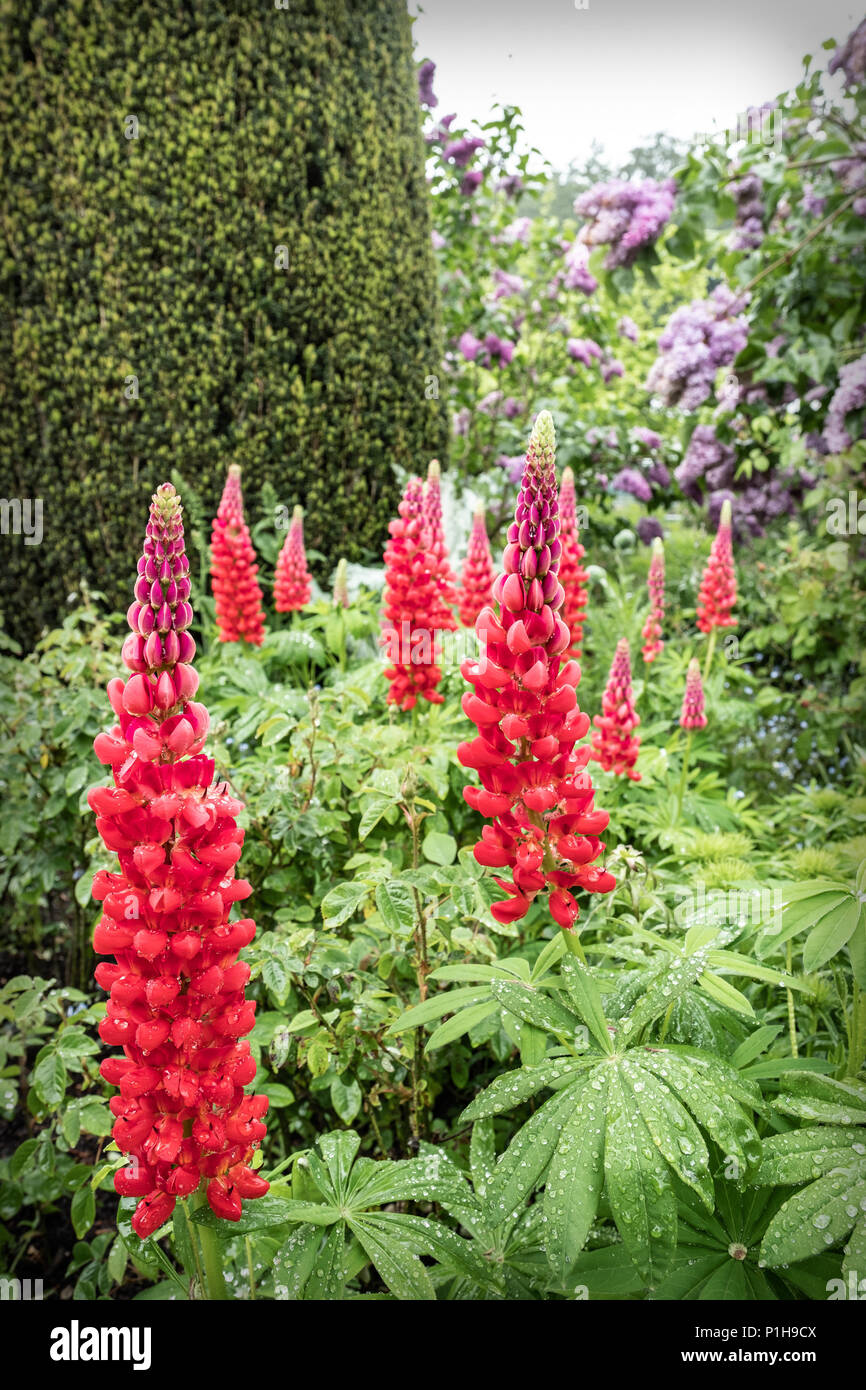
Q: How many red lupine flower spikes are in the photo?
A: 12